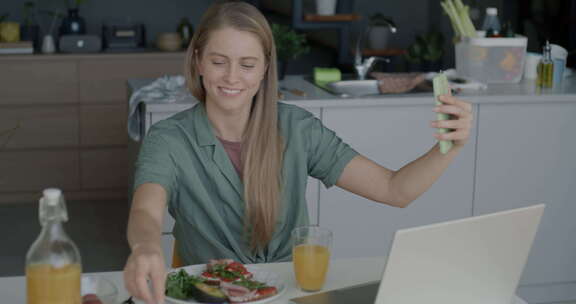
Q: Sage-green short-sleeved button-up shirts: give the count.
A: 1